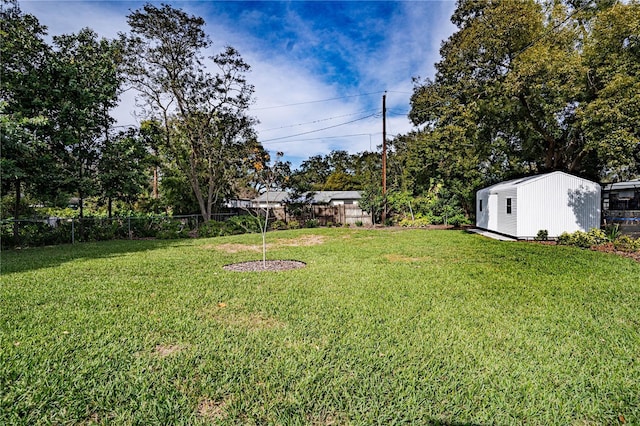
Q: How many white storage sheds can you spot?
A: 1